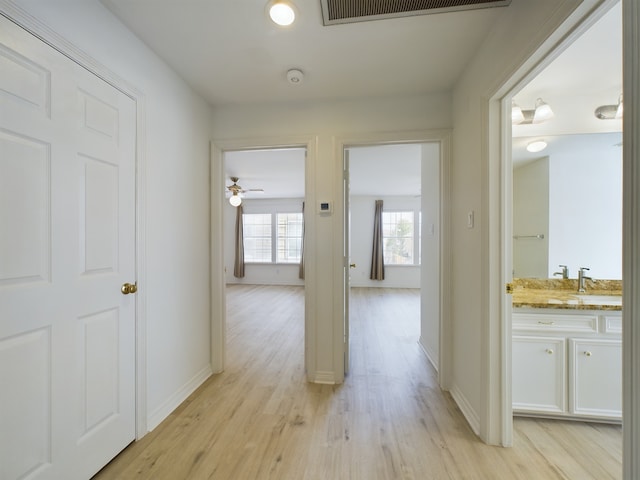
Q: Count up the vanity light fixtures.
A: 2